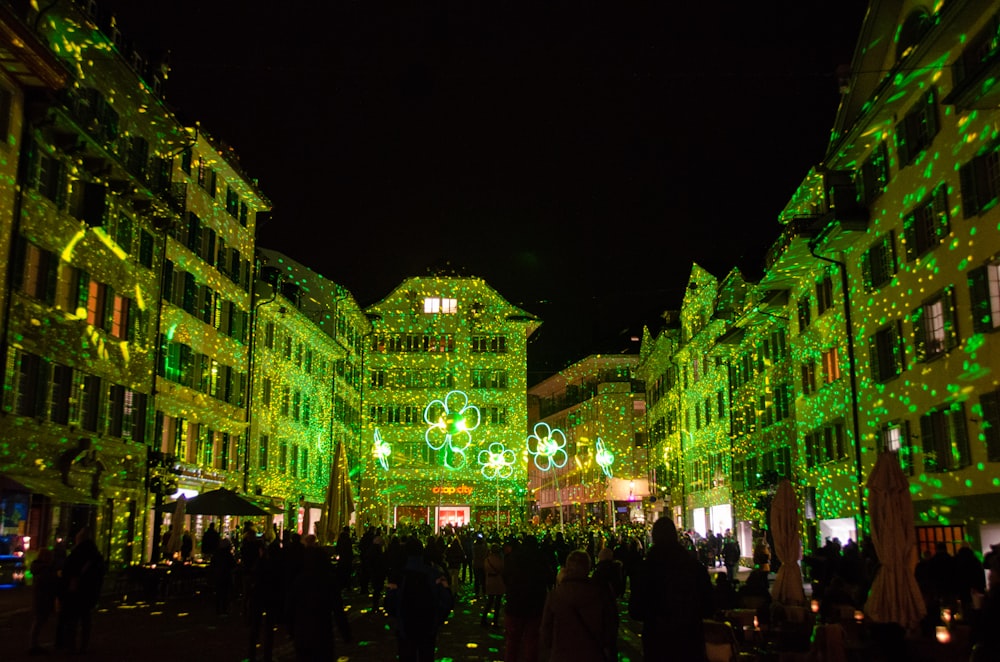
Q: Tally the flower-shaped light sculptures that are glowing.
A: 5